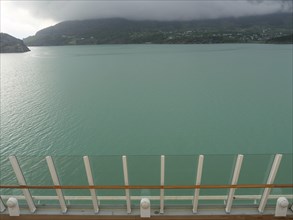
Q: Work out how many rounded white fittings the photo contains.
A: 3